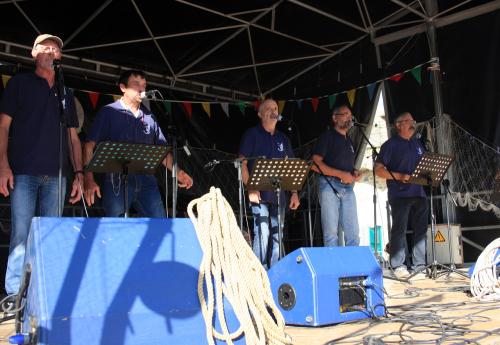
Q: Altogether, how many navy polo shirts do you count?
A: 5